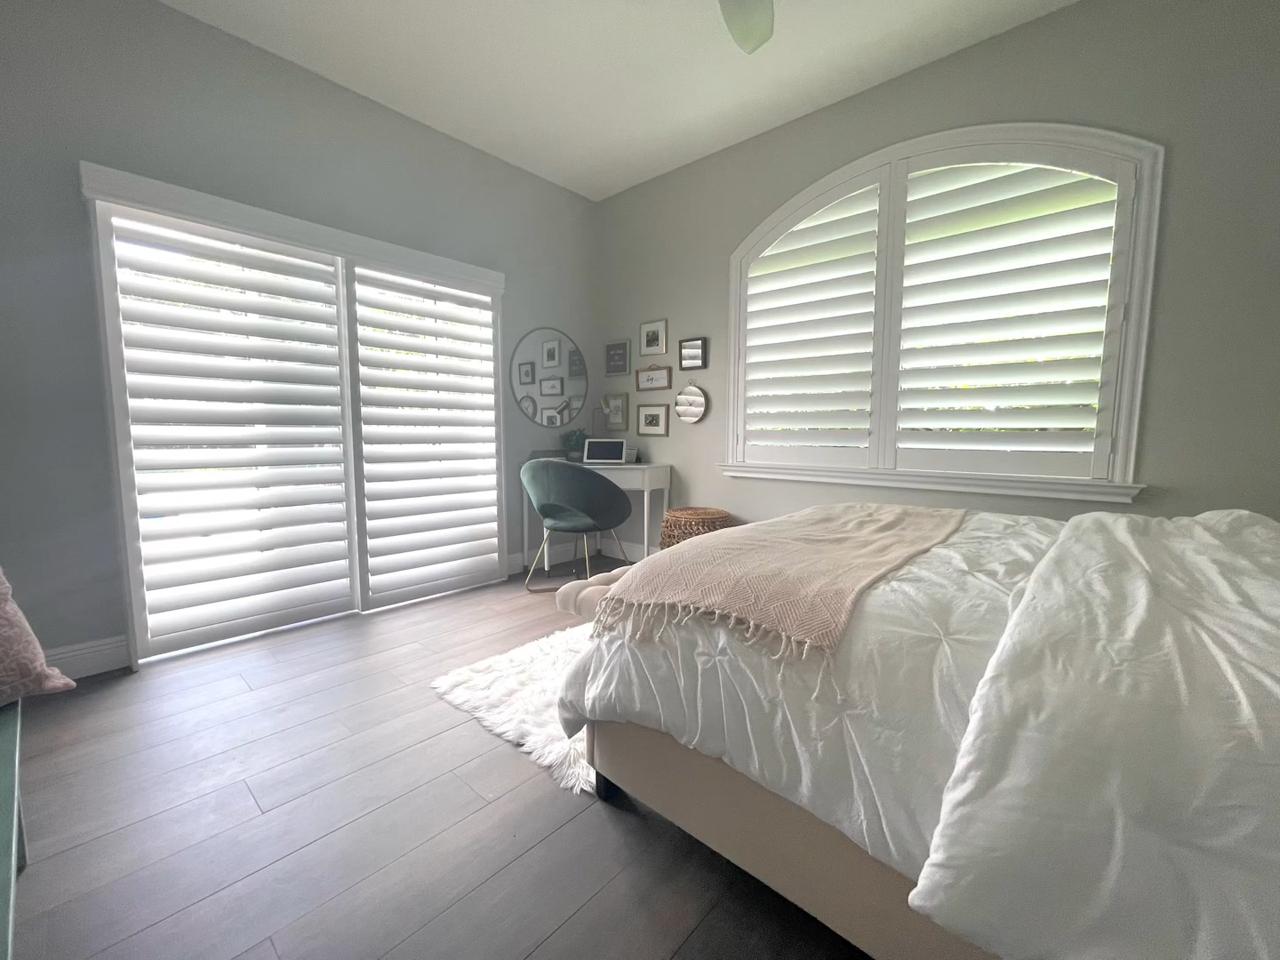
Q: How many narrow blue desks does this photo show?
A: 0